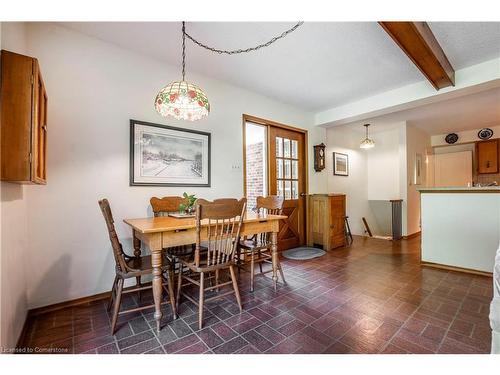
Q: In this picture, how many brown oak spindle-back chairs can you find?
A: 4